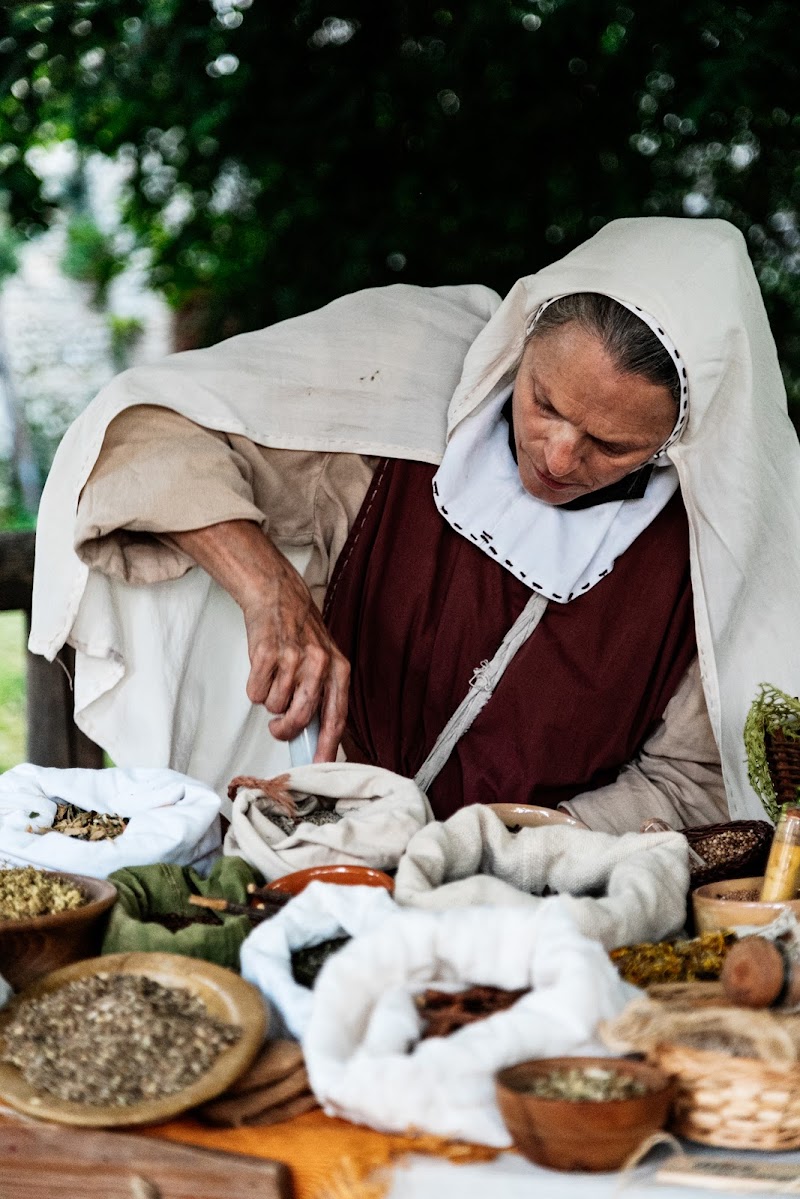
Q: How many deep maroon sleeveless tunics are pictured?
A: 1